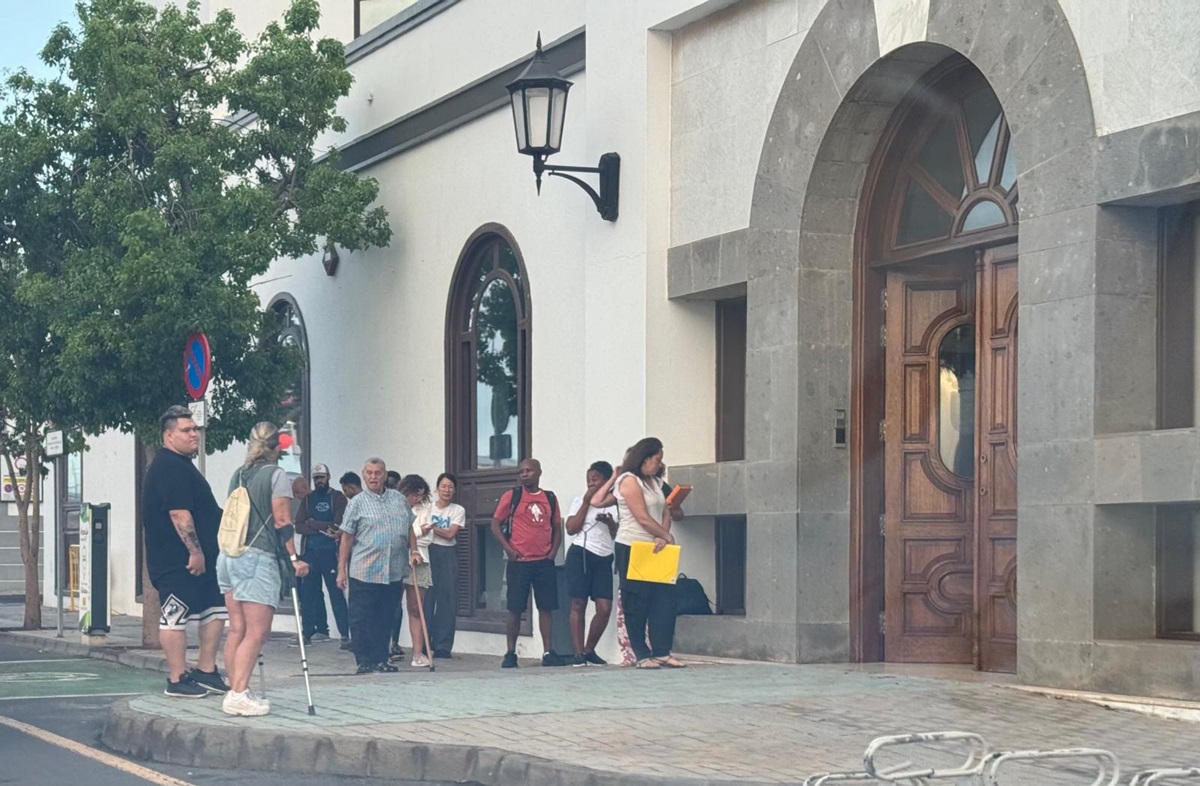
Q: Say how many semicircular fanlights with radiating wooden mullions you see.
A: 1